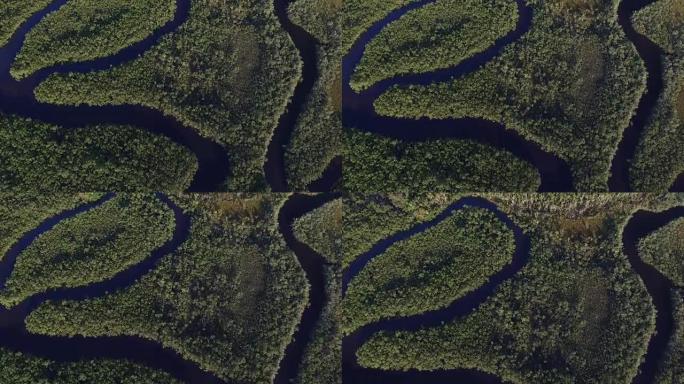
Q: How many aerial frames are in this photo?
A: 4